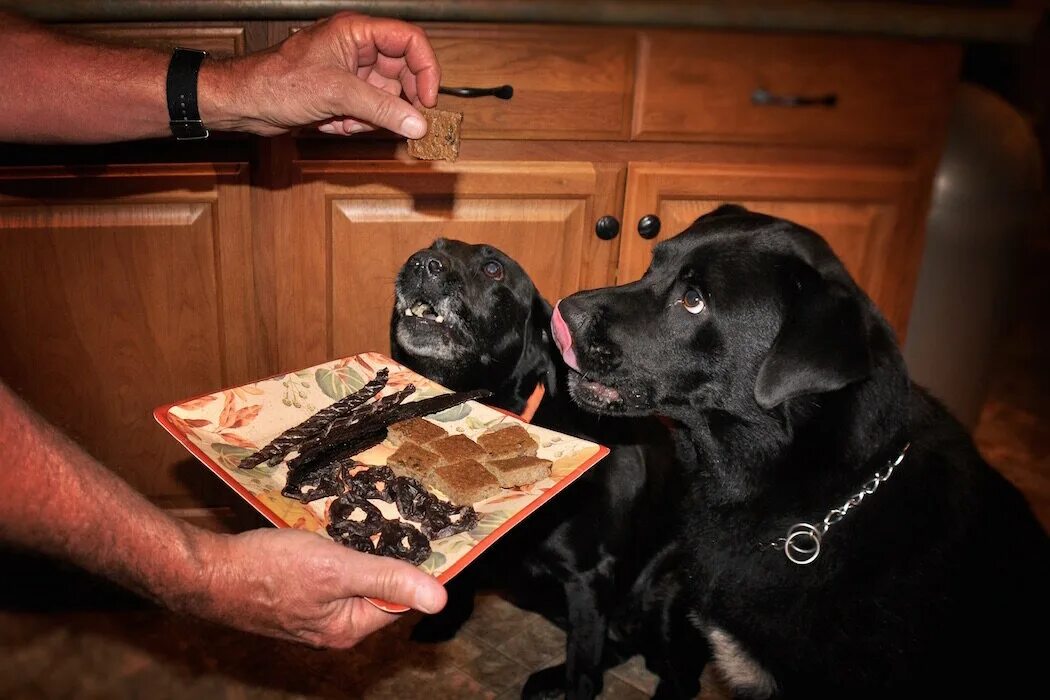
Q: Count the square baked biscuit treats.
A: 7